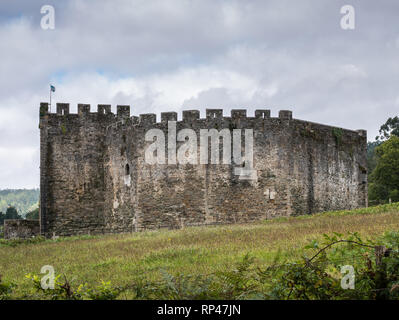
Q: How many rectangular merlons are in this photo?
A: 12